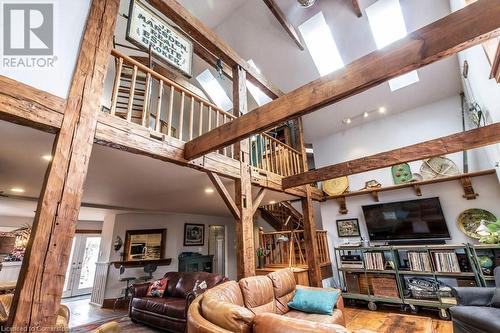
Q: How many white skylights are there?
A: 4